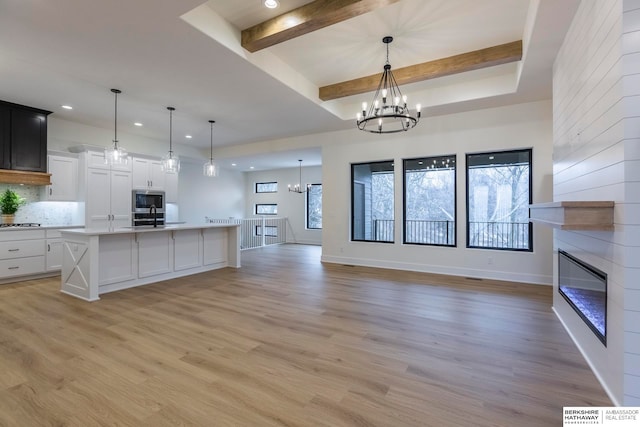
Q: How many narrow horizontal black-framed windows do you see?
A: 3